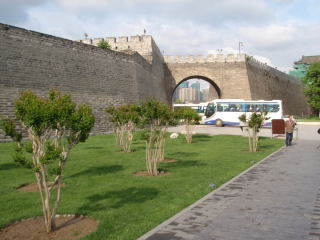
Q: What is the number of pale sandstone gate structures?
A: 1